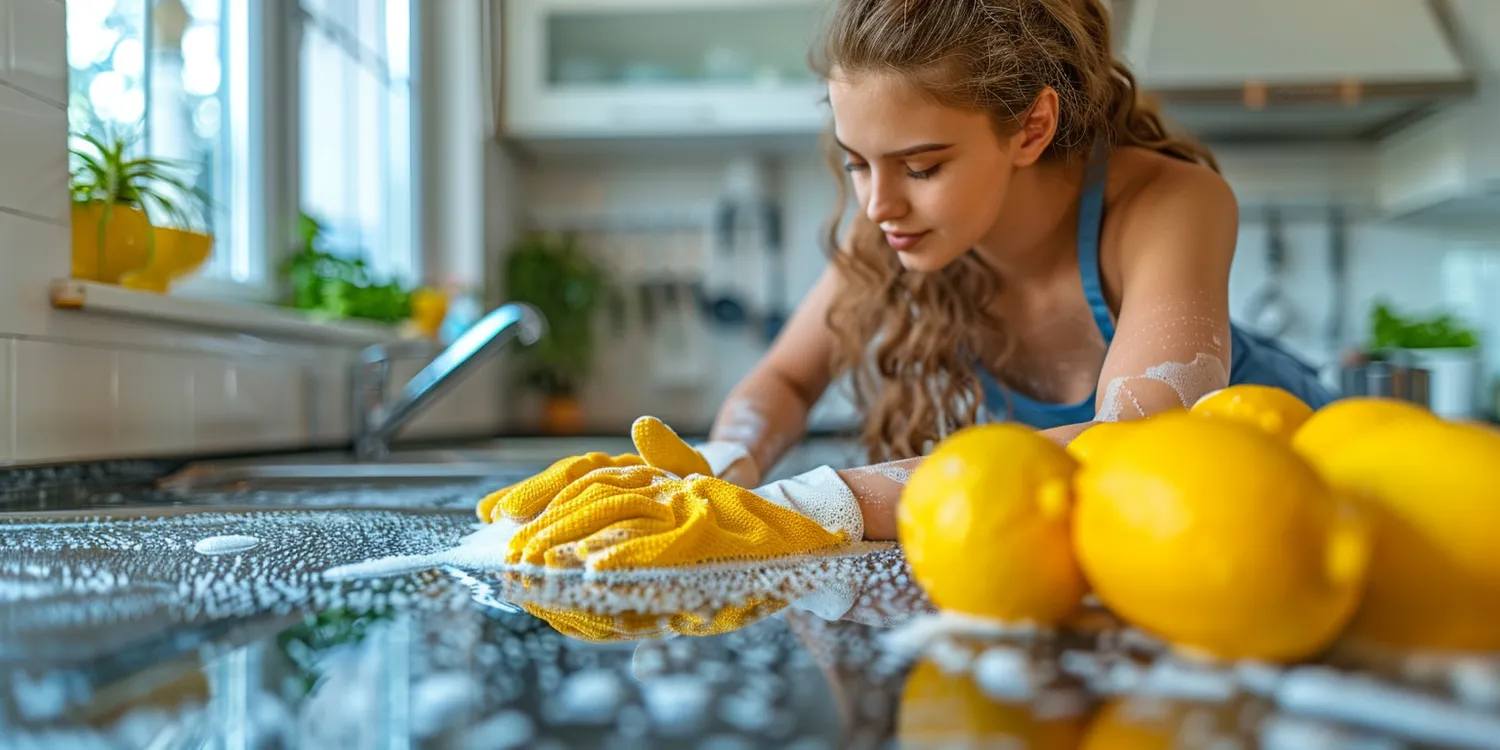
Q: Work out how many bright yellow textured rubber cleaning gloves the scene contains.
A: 2